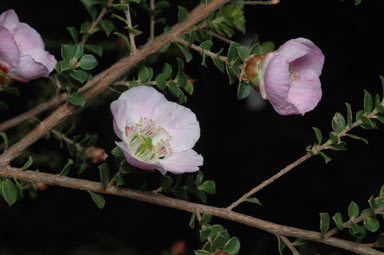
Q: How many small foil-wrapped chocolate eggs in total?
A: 0